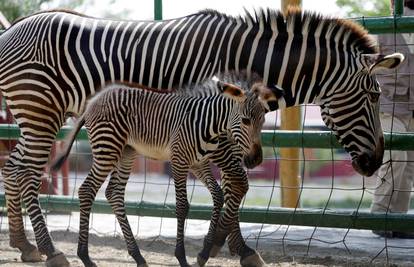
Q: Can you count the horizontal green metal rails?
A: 3